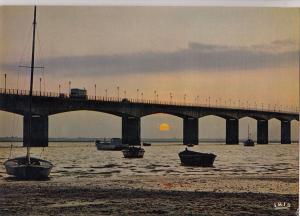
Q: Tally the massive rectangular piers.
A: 6